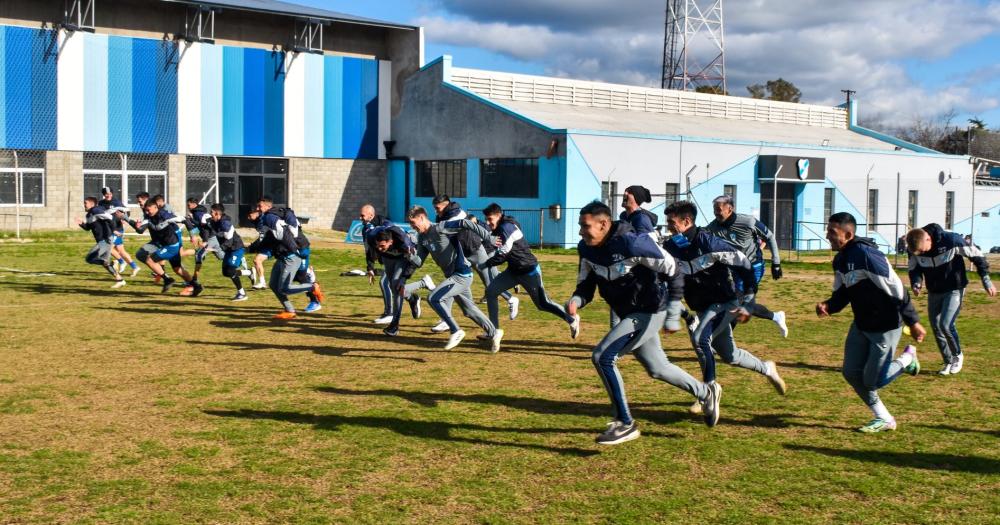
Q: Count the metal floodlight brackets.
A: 3